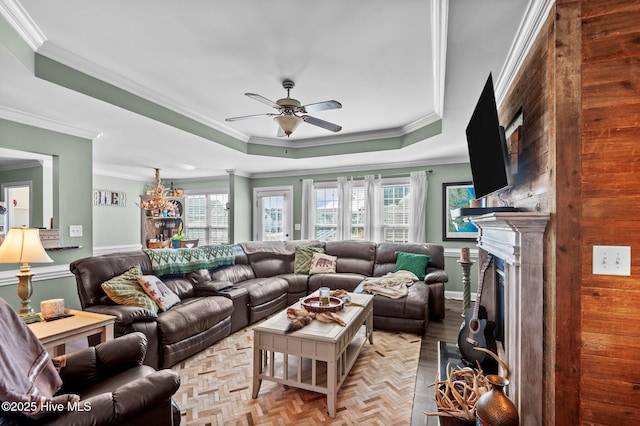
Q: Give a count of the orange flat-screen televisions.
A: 0